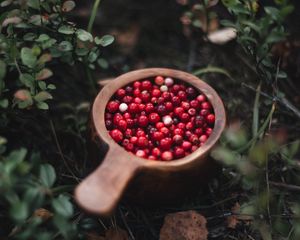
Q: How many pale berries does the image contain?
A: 4